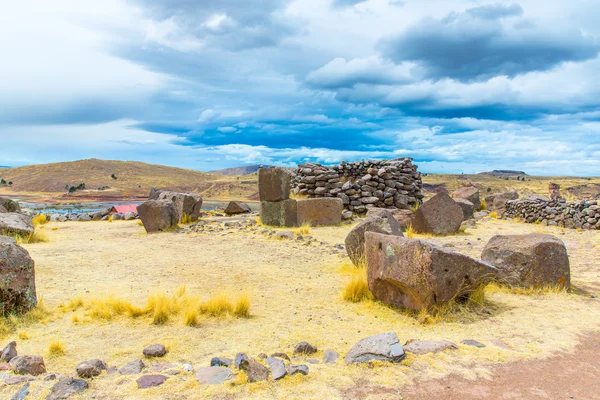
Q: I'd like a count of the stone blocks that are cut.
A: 3